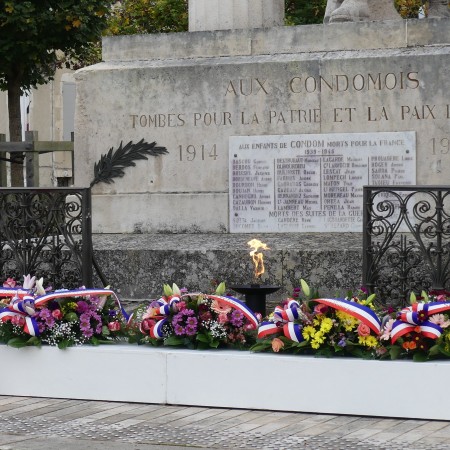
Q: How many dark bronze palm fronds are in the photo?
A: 1